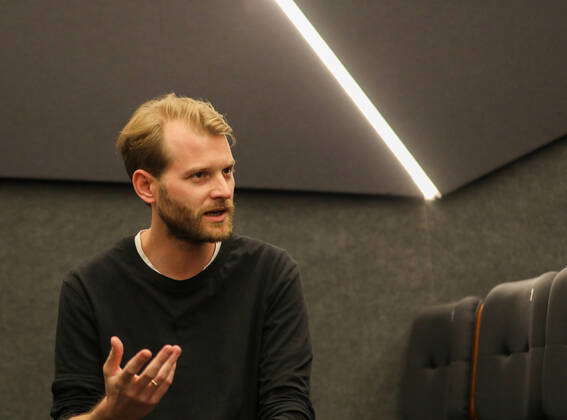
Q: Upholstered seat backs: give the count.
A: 3